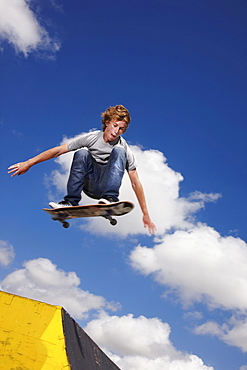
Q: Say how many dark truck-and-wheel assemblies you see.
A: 2